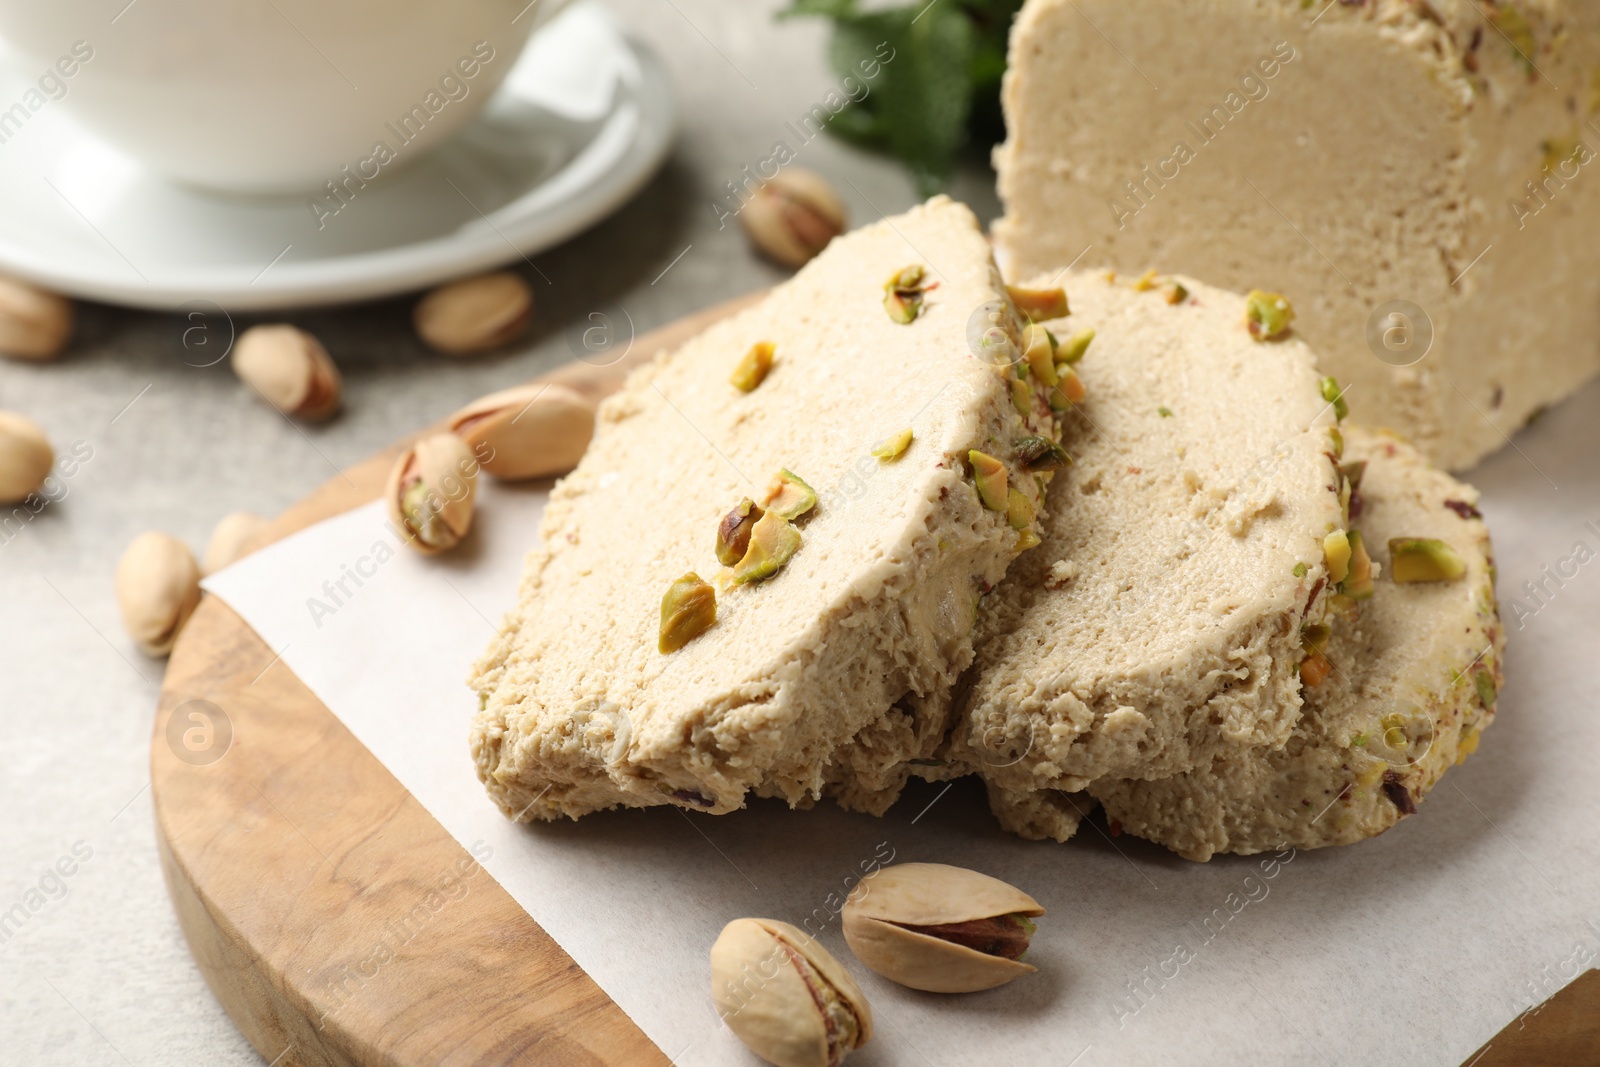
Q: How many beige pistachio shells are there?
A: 11